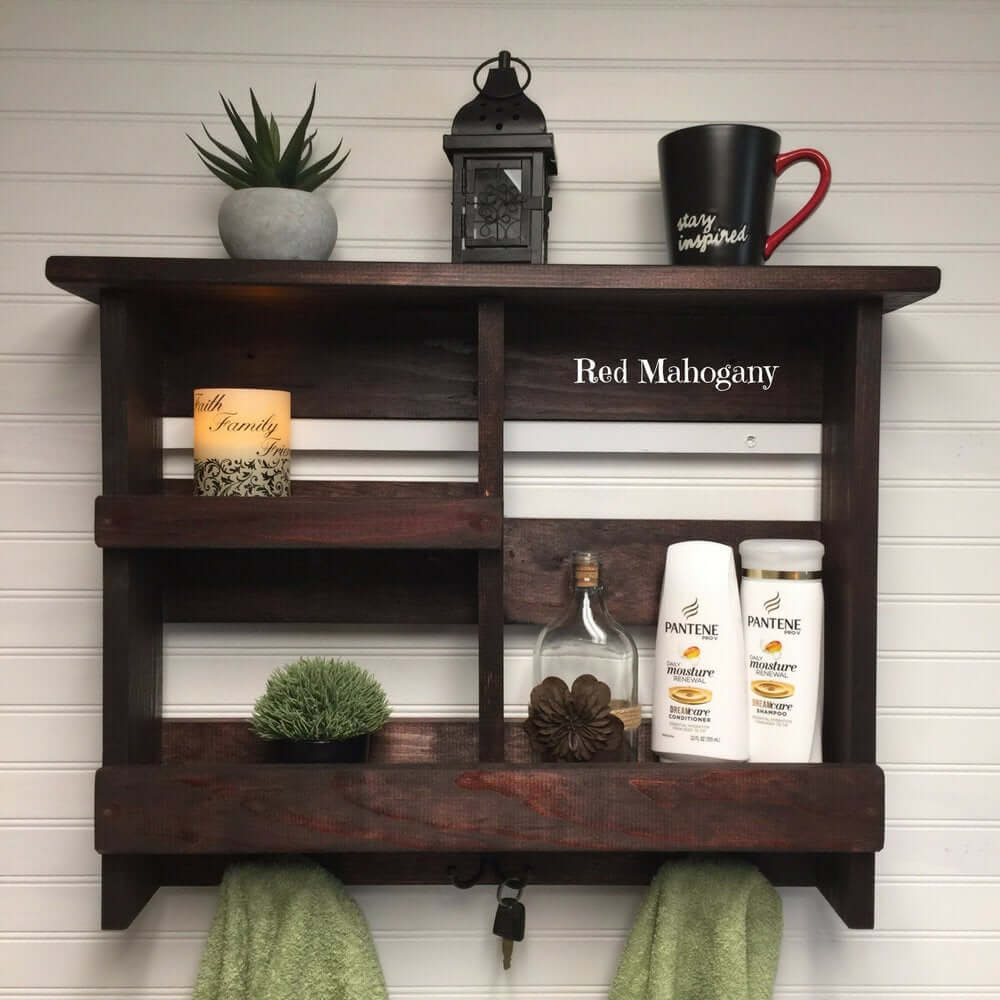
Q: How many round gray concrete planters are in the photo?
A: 1